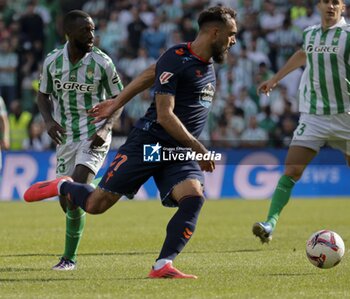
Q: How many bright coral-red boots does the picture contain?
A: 2